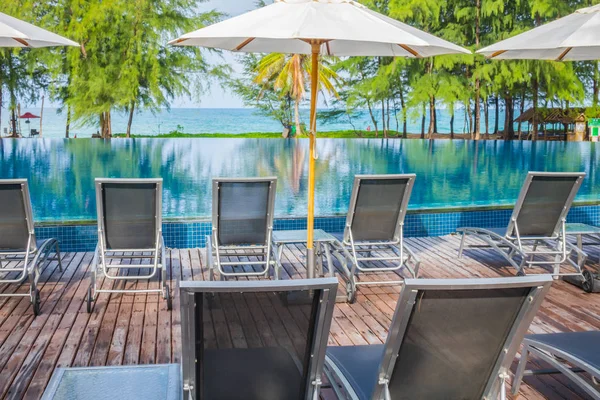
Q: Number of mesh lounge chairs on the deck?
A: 8